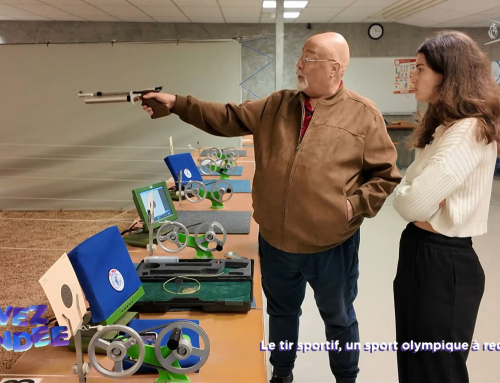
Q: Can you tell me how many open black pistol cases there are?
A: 1